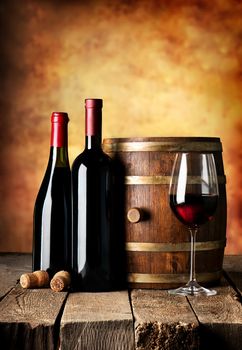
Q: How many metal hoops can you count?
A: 4